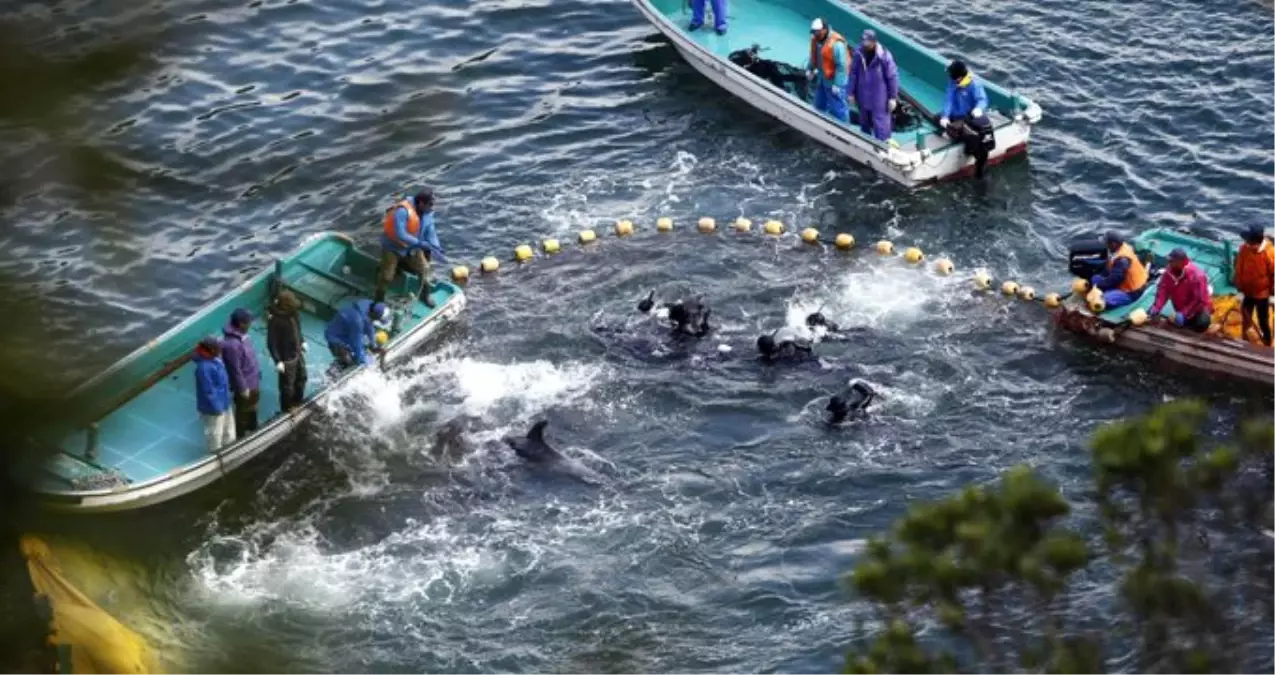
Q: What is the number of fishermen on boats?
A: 12